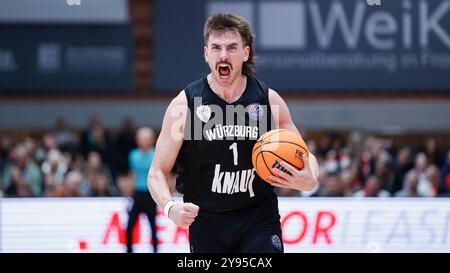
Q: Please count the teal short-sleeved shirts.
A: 1